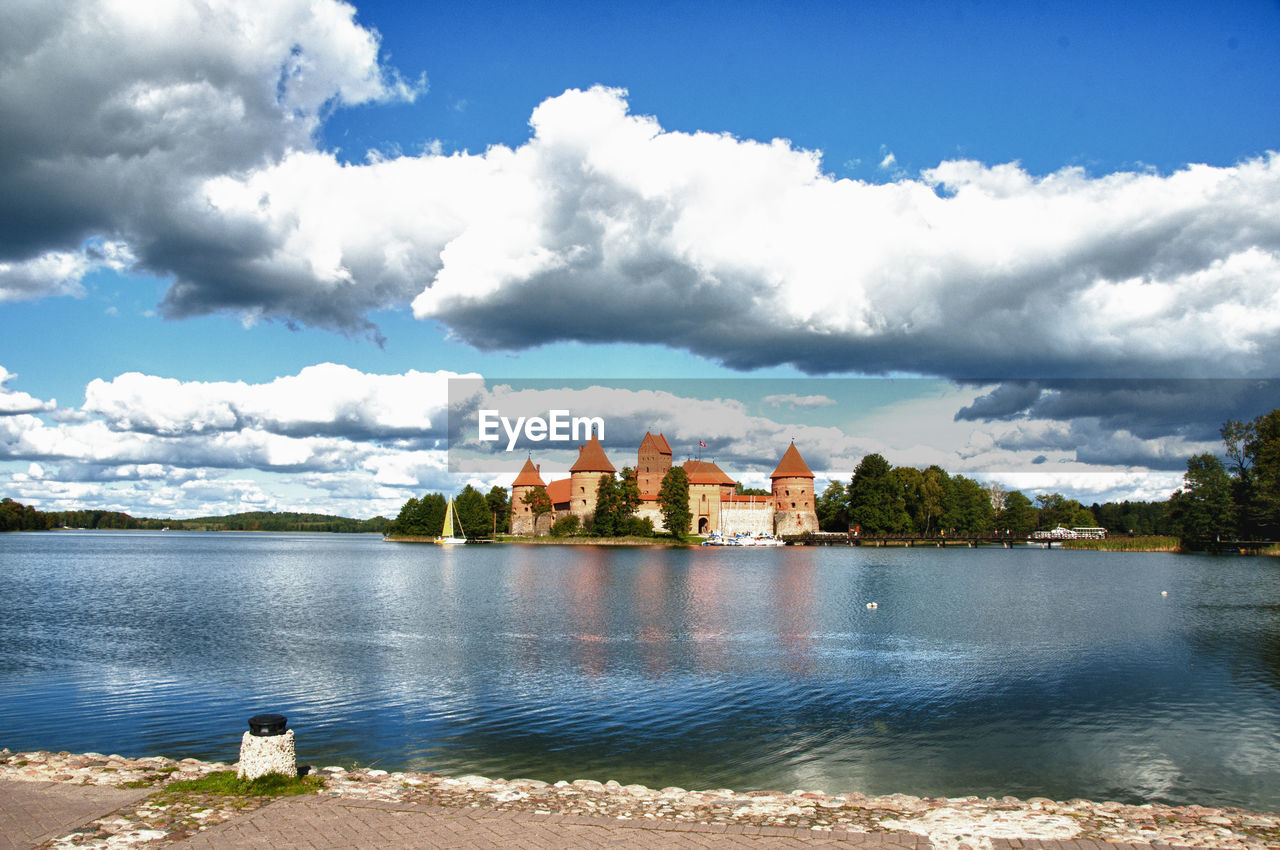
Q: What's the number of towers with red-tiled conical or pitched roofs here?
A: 5